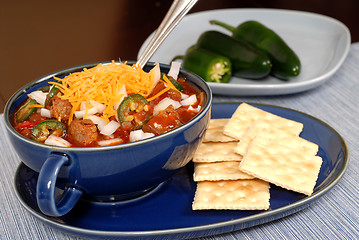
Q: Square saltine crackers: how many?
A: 7